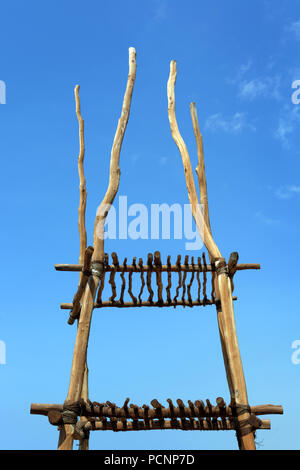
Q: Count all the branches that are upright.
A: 4